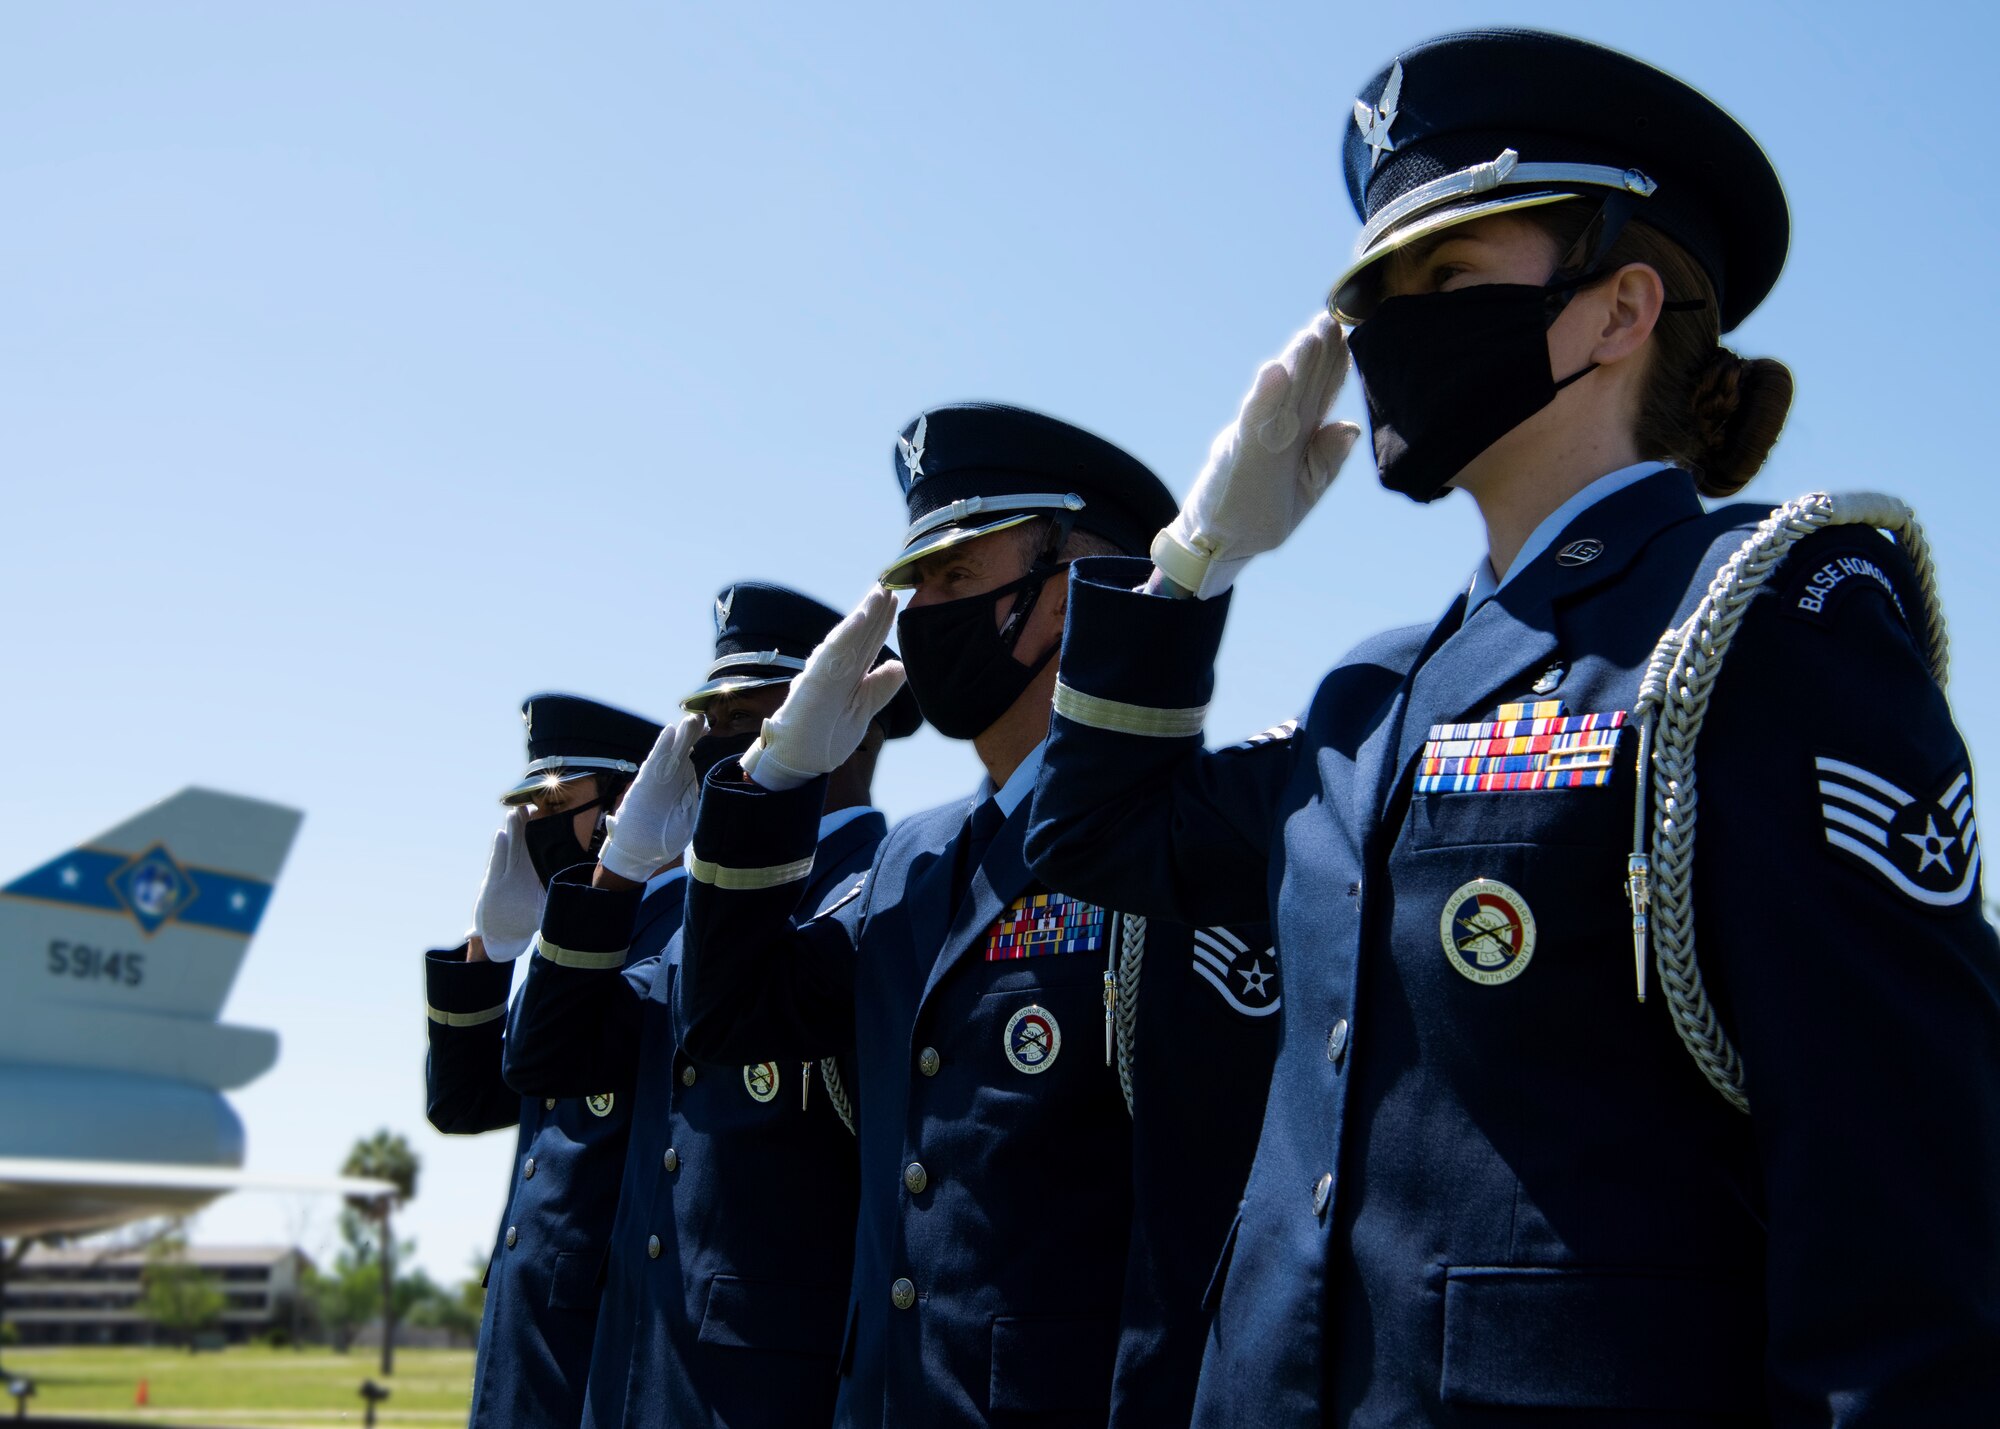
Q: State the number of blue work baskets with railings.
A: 0